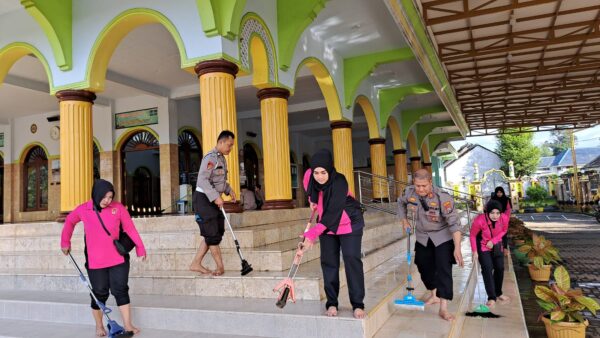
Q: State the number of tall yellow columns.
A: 8